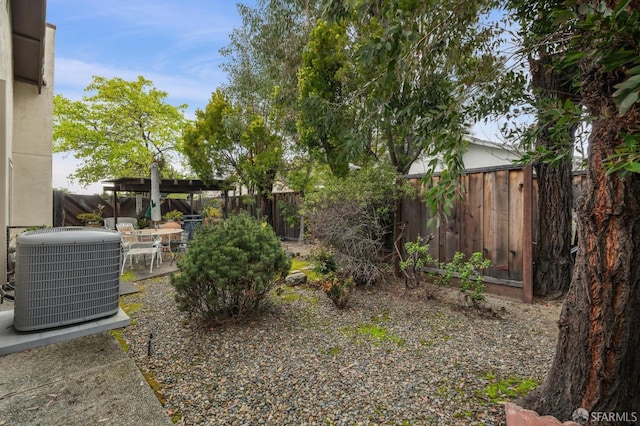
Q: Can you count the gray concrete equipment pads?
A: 1